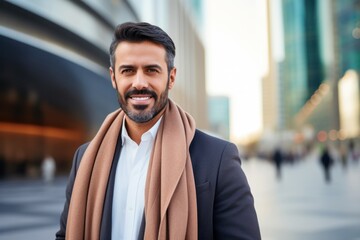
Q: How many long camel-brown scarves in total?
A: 1